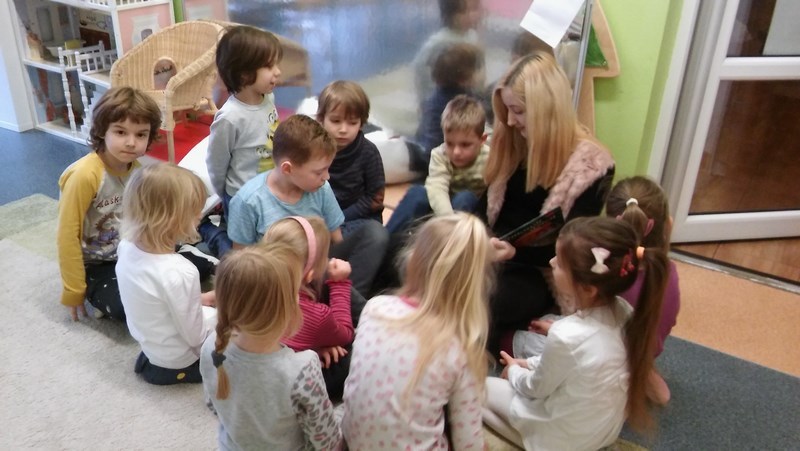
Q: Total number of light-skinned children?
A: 11